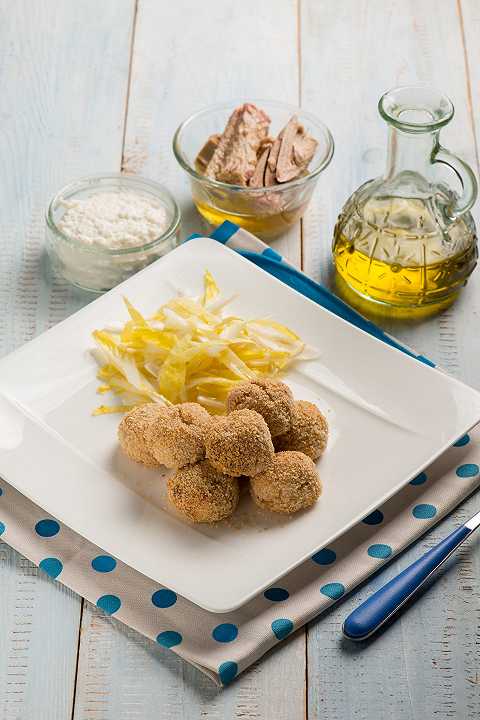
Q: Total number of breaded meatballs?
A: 7